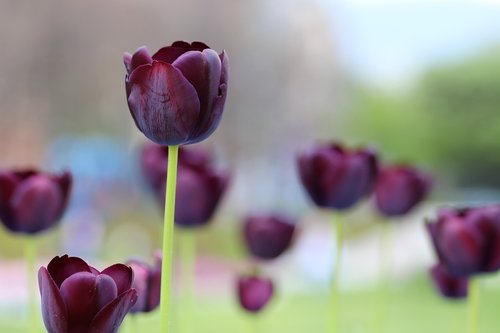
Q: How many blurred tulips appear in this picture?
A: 9